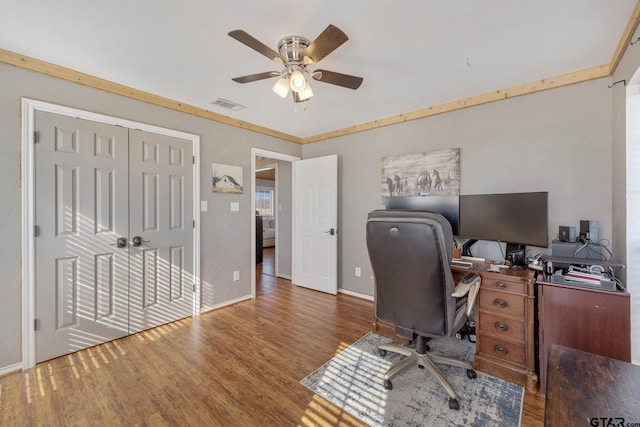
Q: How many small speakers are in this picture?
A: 2